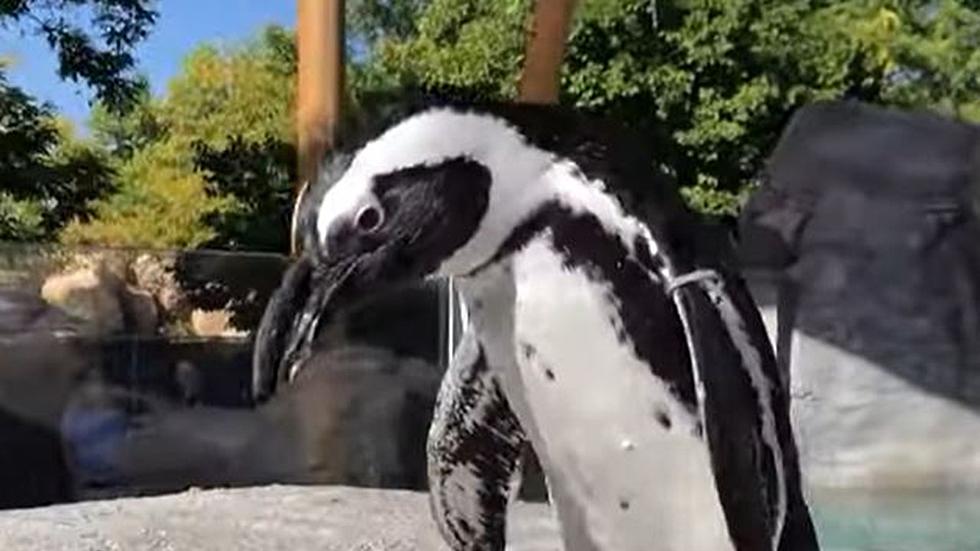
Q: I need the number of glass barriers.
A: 1